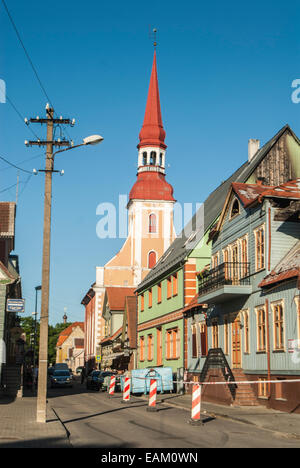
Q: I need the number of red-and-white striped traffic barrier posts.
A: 4